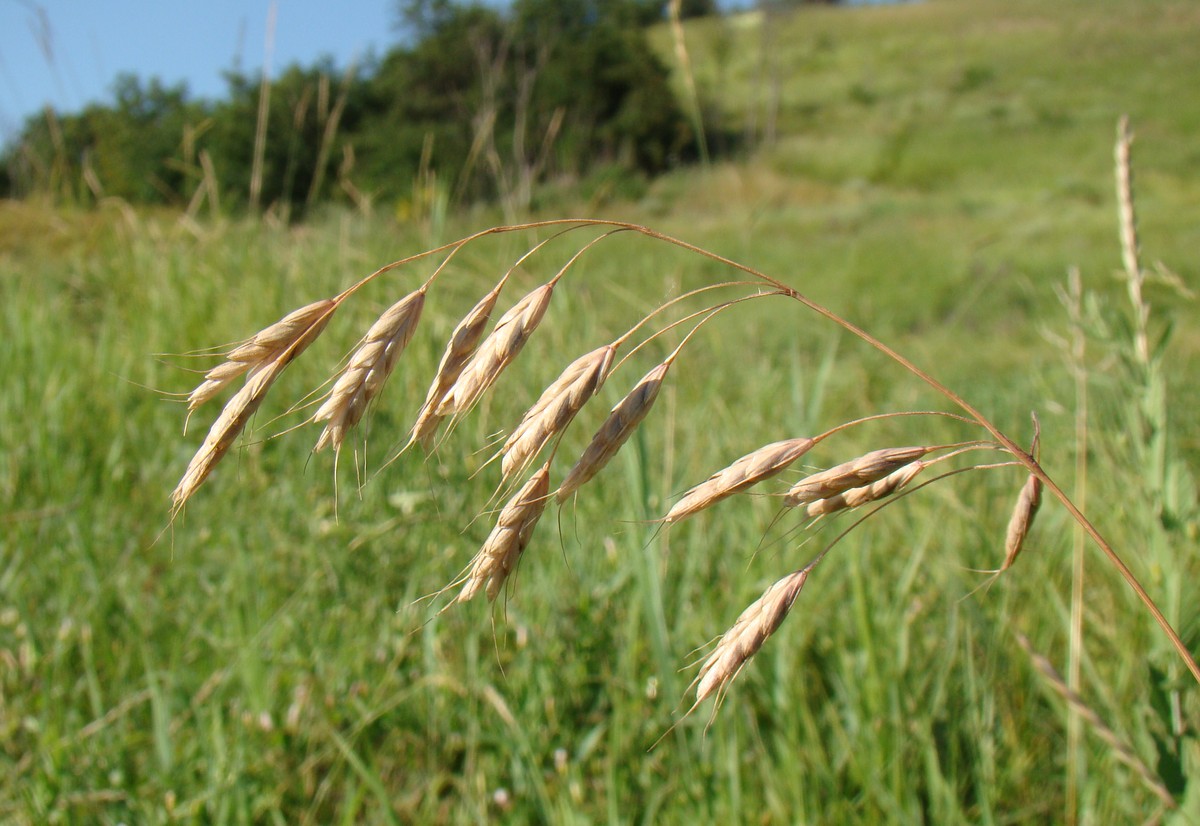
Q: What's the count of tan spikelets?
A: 13